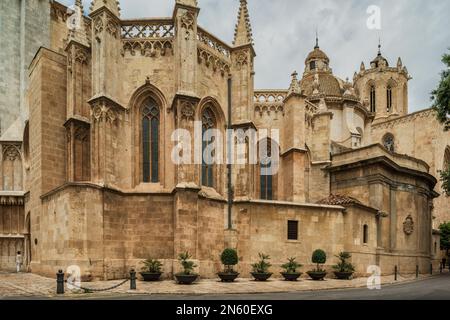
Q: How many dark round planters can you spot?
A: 7